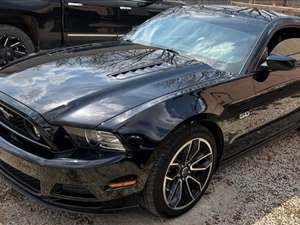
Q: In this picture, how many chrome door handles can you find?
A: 2